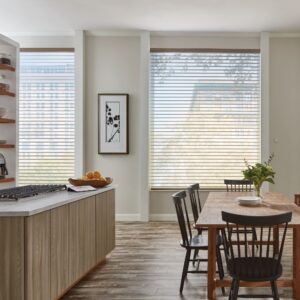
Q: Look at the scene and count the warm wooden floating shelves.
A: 5